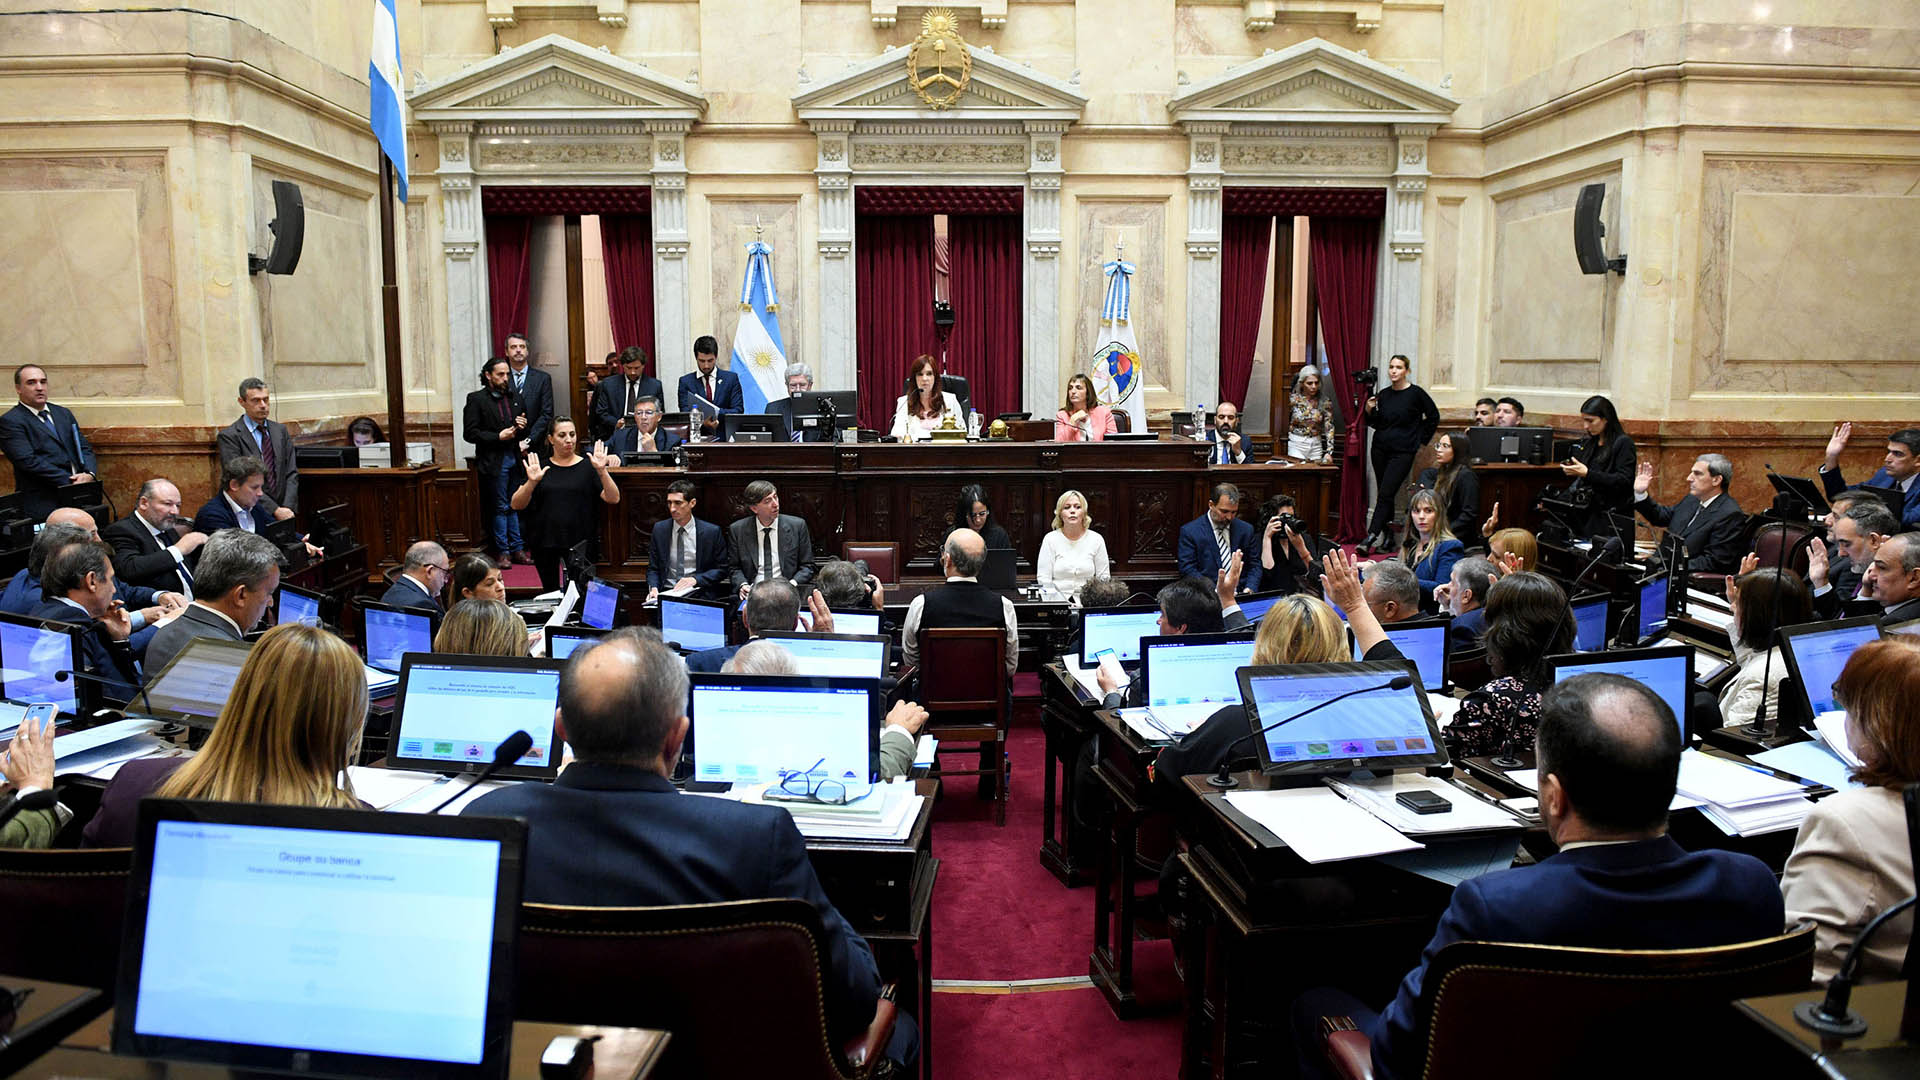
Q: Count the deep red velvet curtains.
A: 6